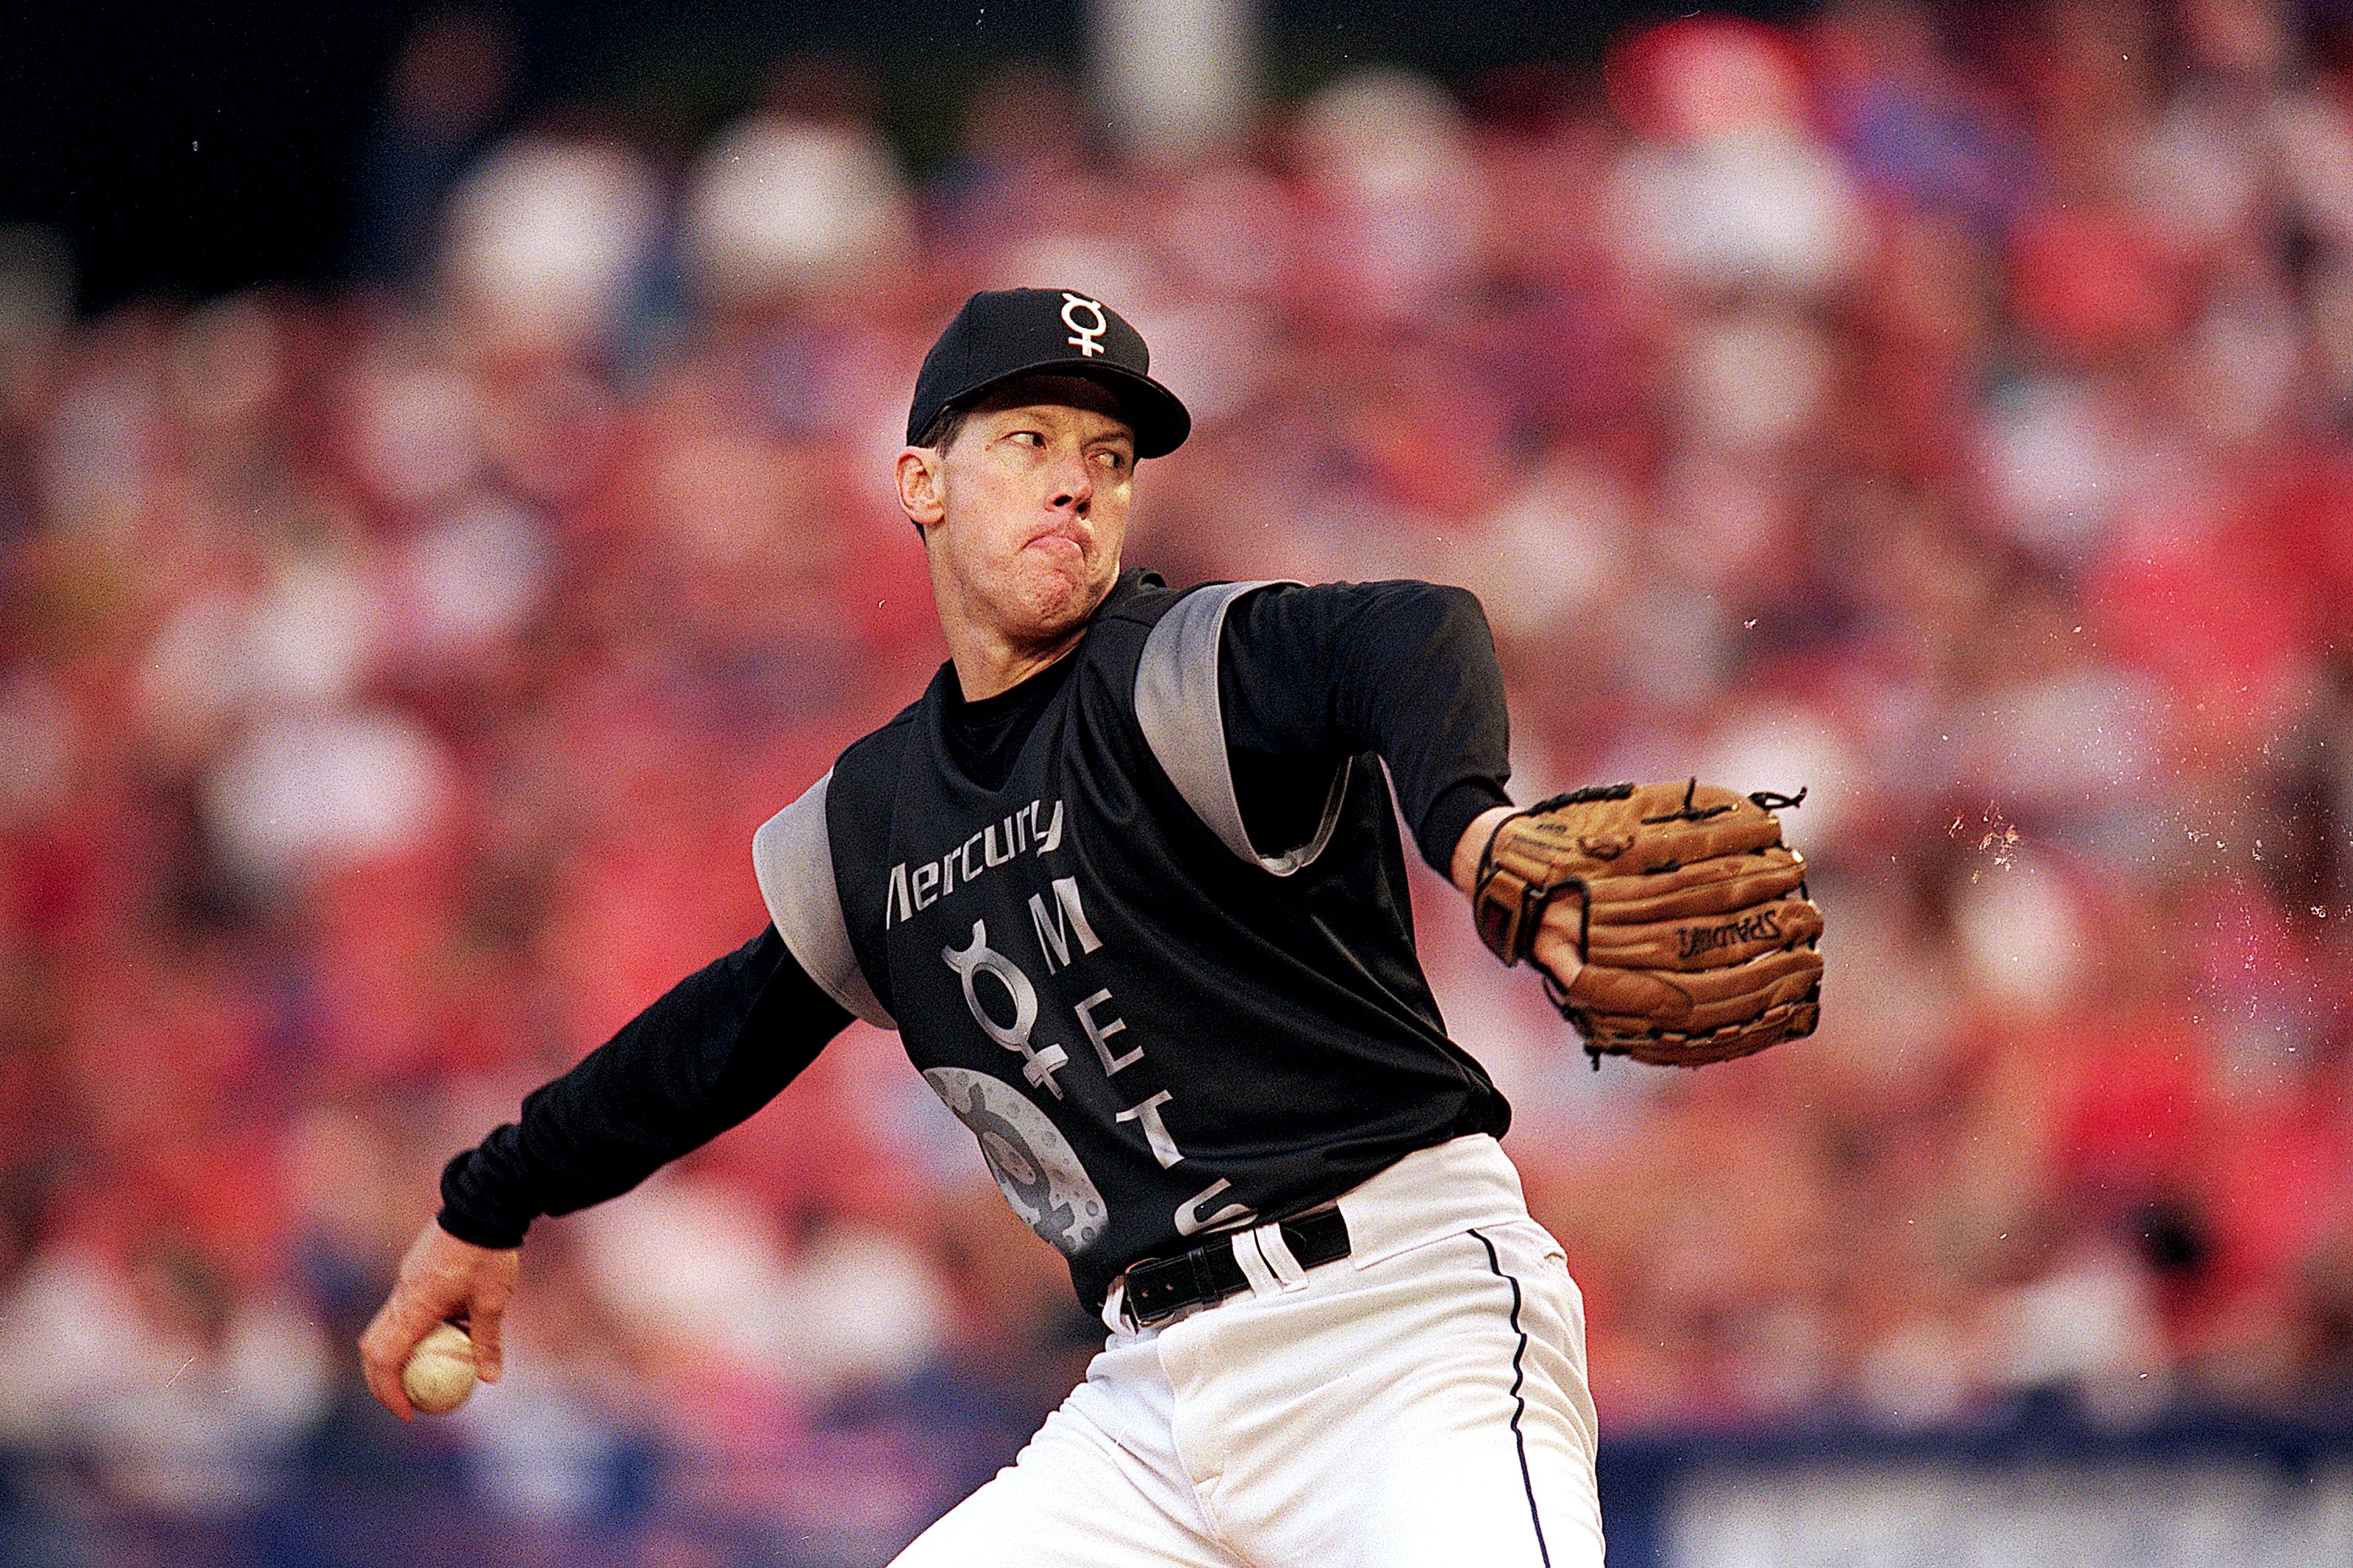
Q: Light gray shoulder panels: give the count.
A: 2